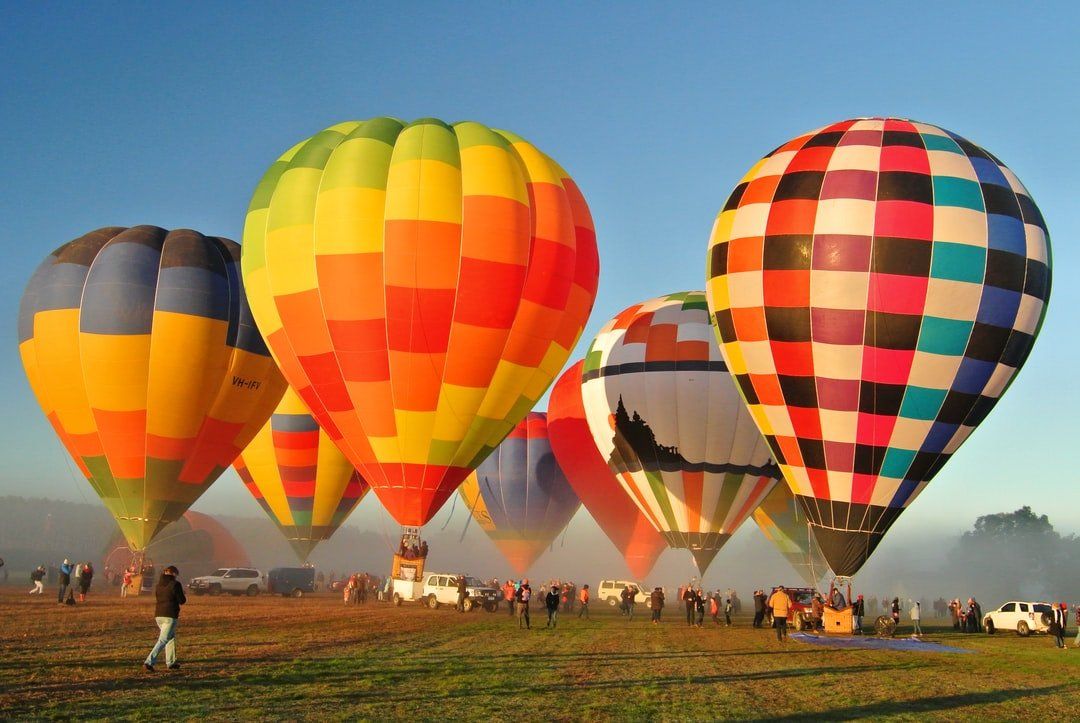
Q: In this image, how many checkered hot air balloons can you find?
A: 1